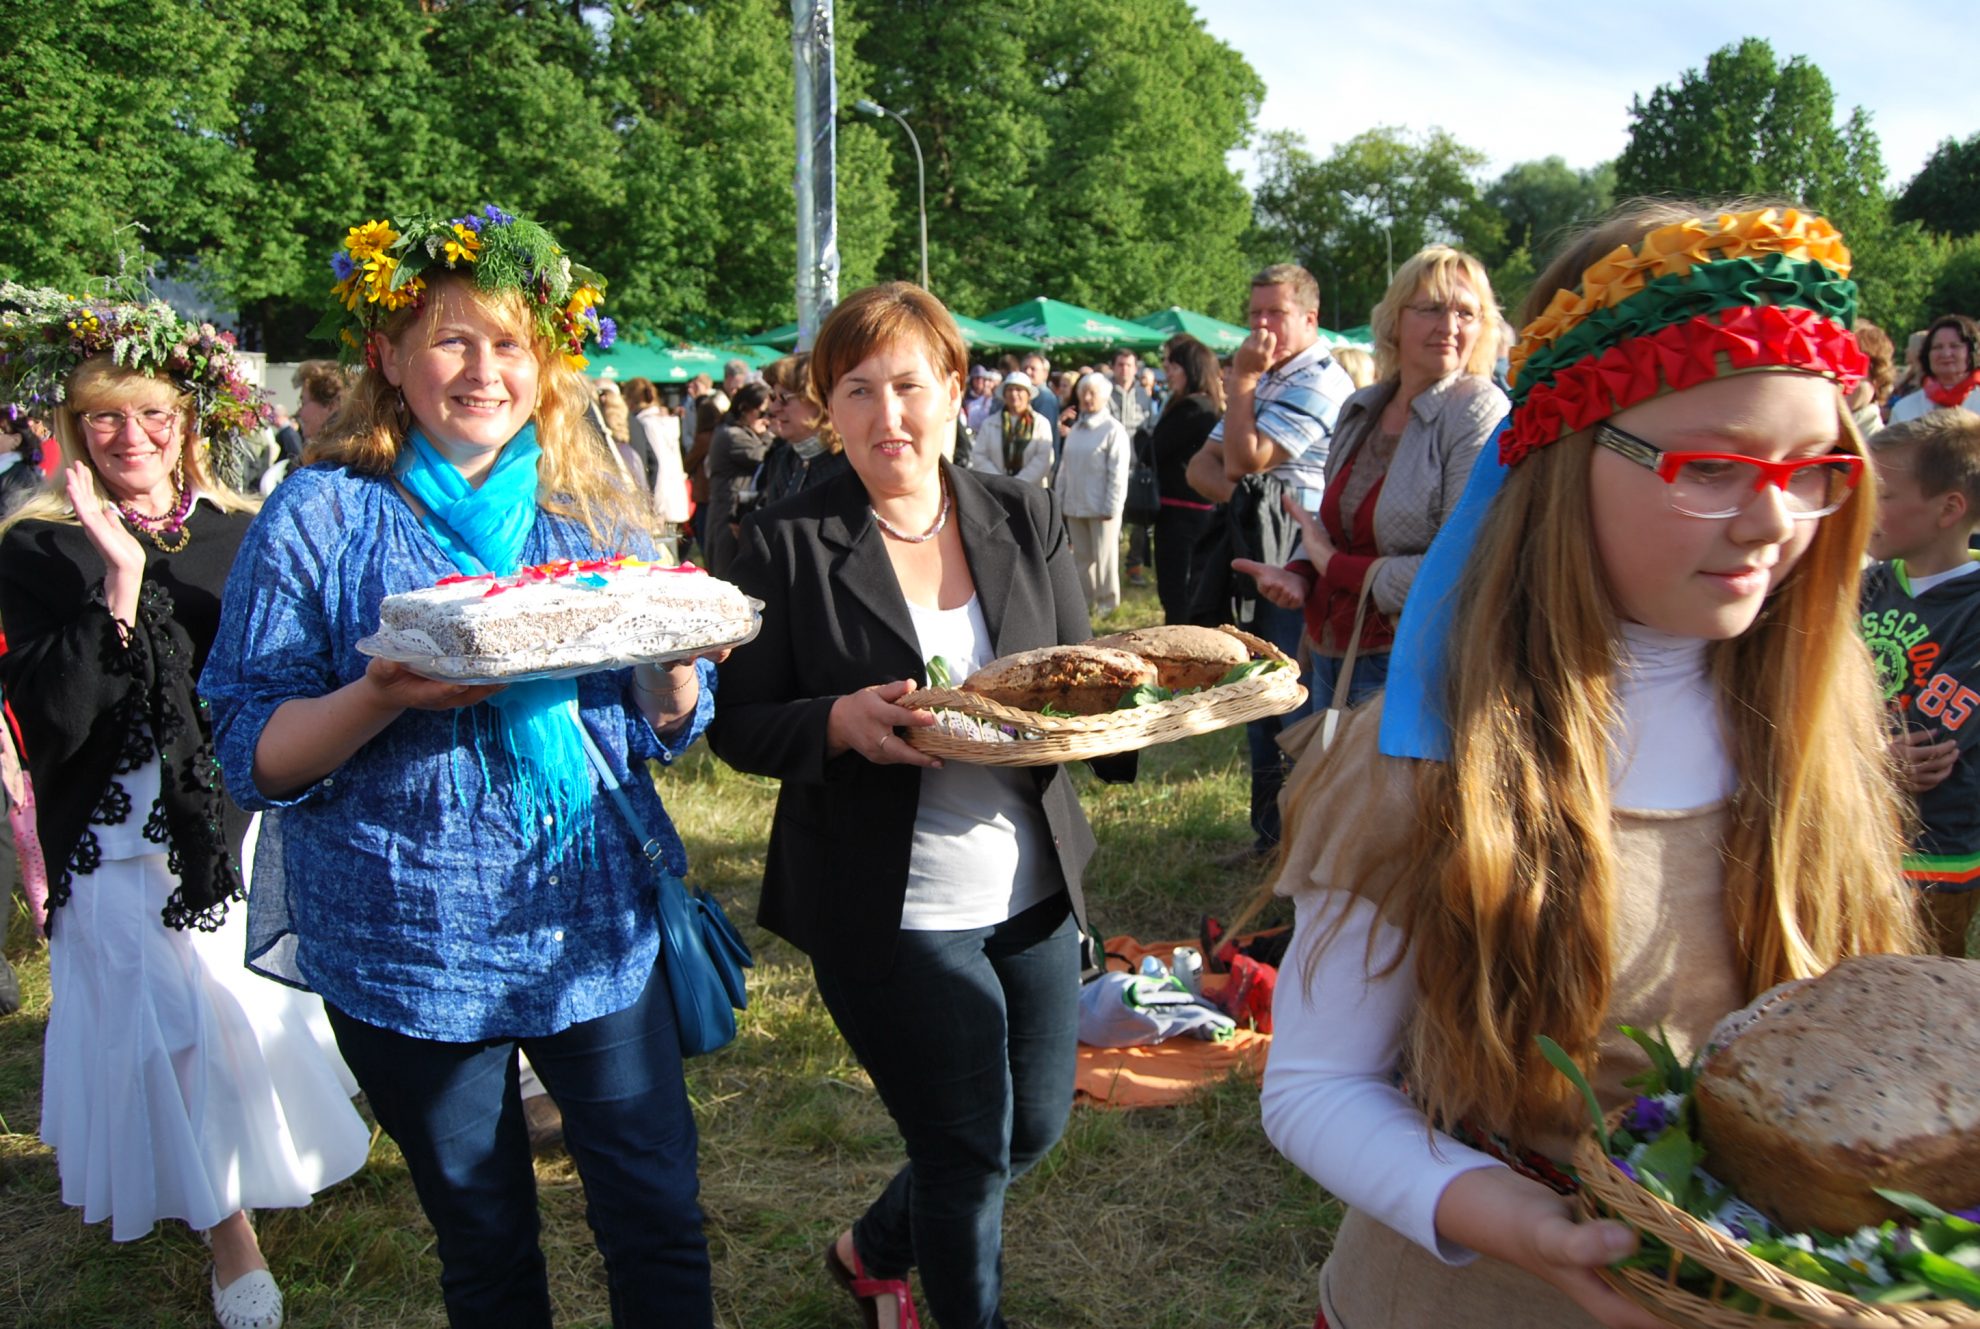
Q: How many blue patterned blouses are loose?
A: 1